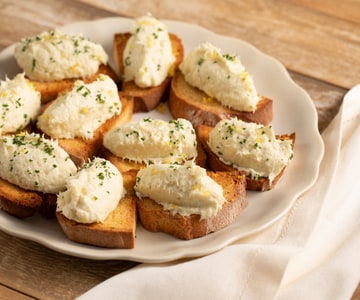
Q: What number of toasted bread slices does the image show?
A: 10